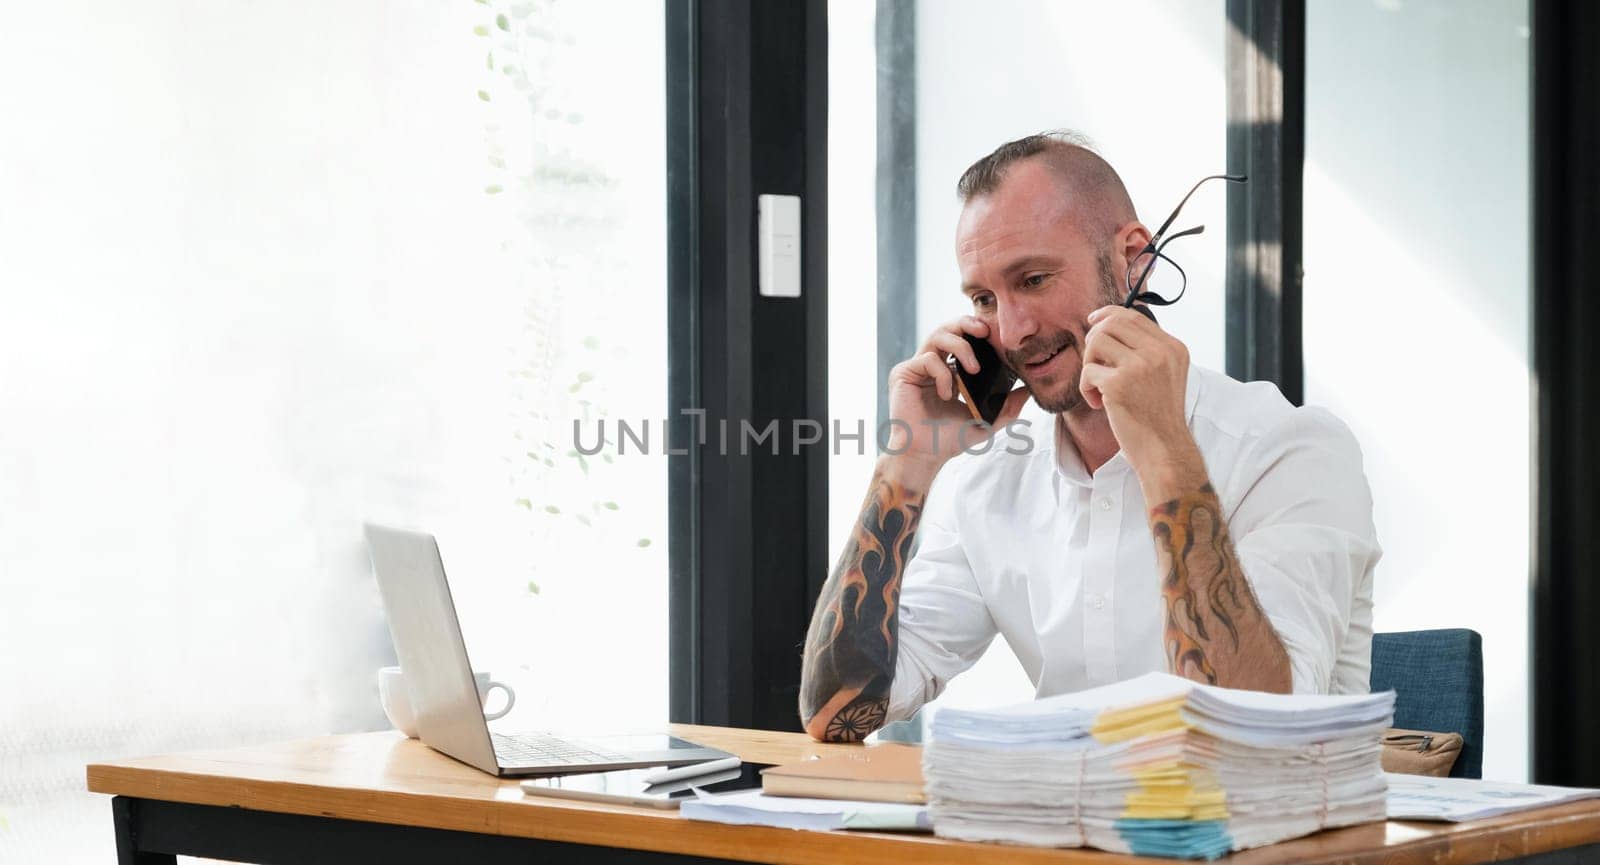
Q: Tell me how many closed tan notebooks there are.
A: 1